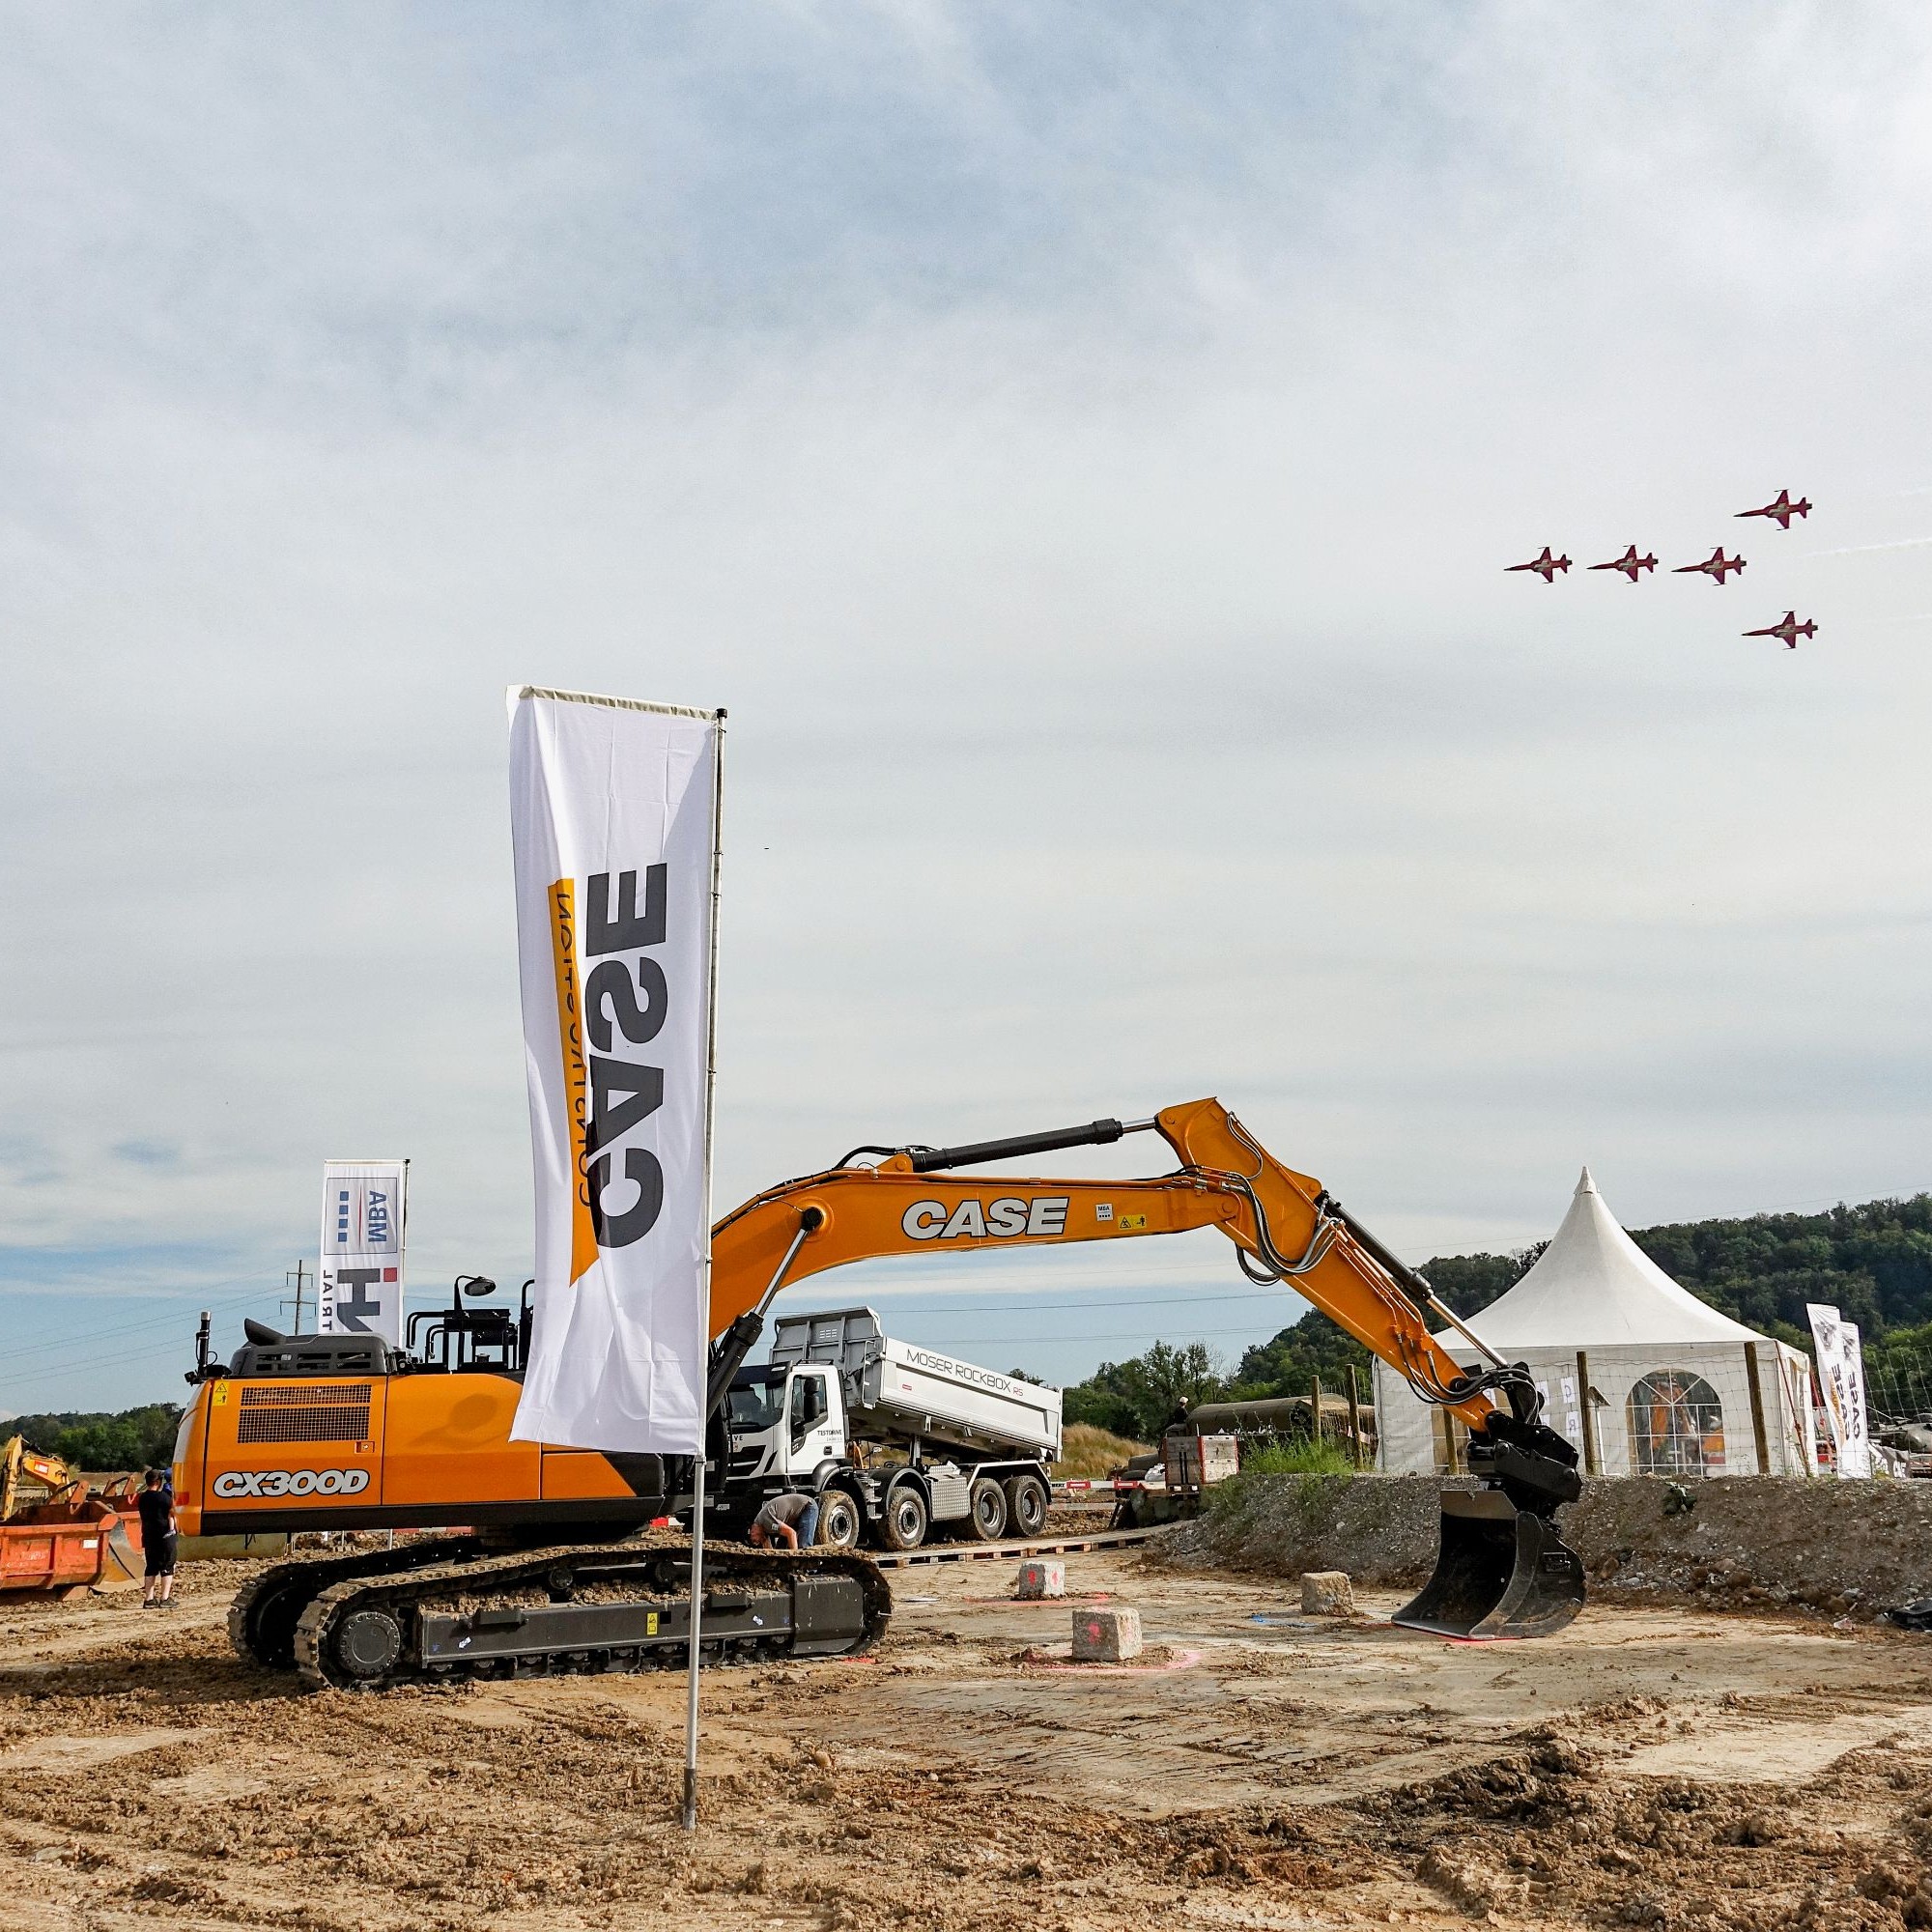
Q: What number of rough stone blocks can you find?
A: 3